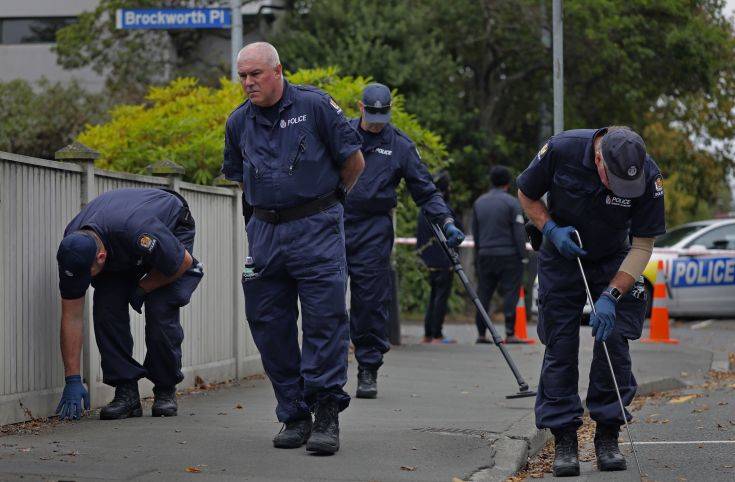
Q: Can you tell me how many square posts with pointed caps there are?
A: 3